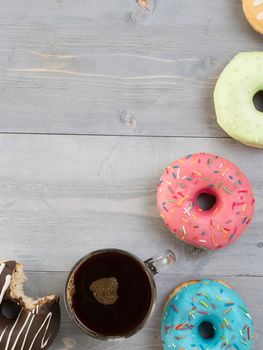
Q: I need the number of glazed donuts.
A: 5